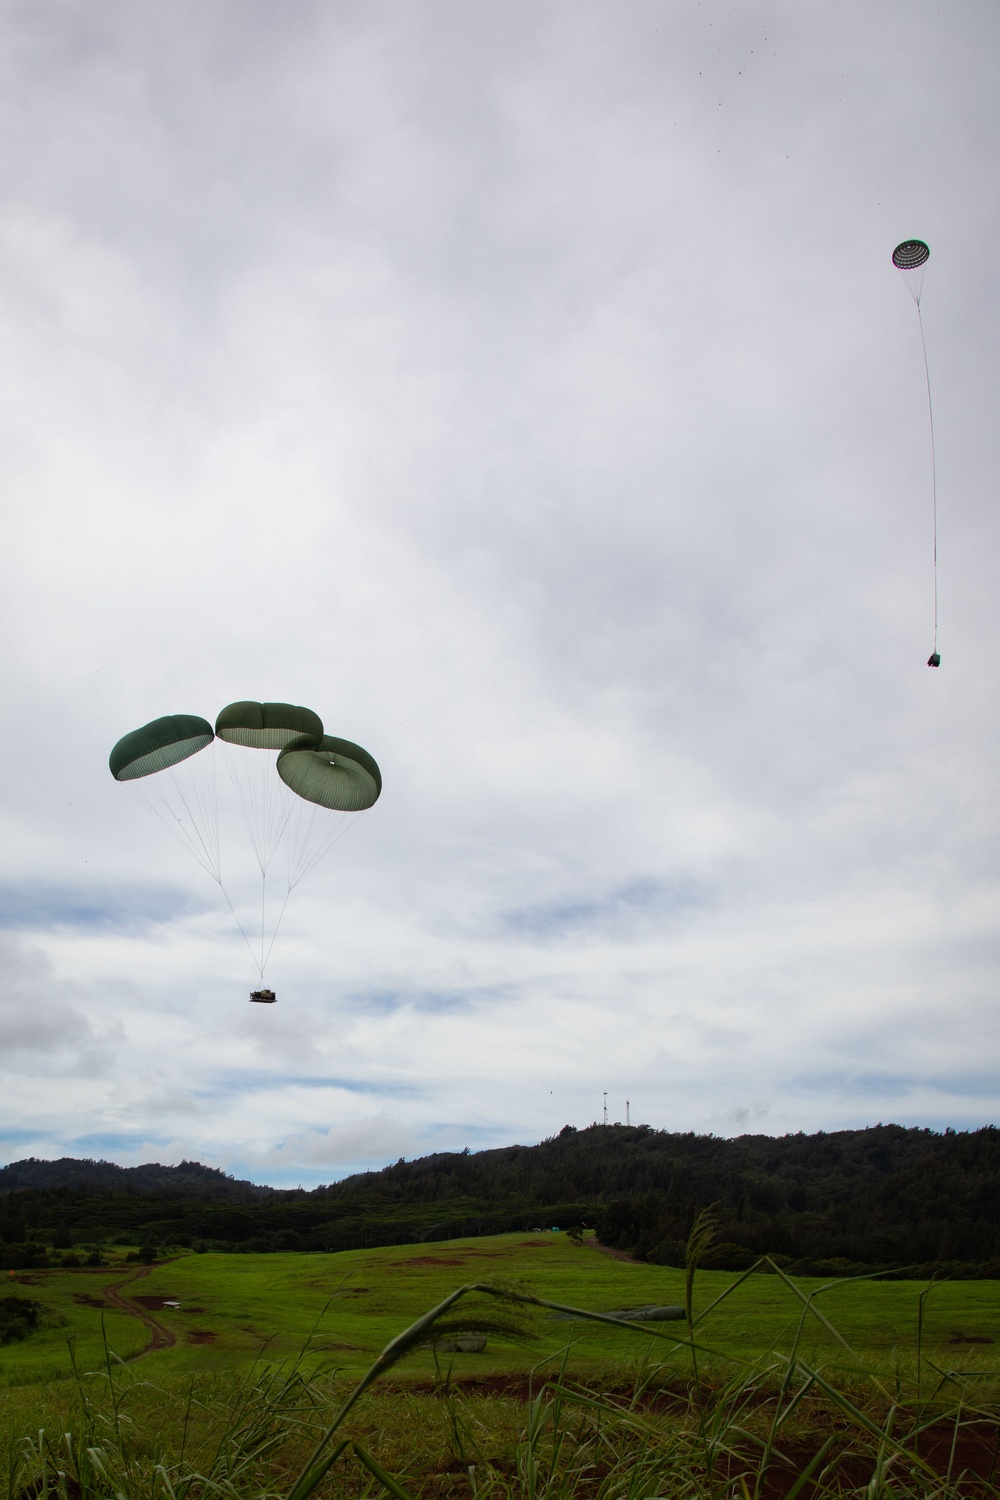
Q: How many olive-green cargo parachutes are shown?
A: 3